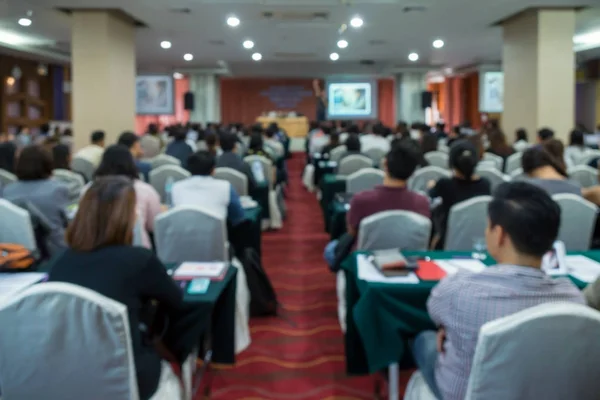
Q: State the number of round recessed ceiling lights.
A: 11